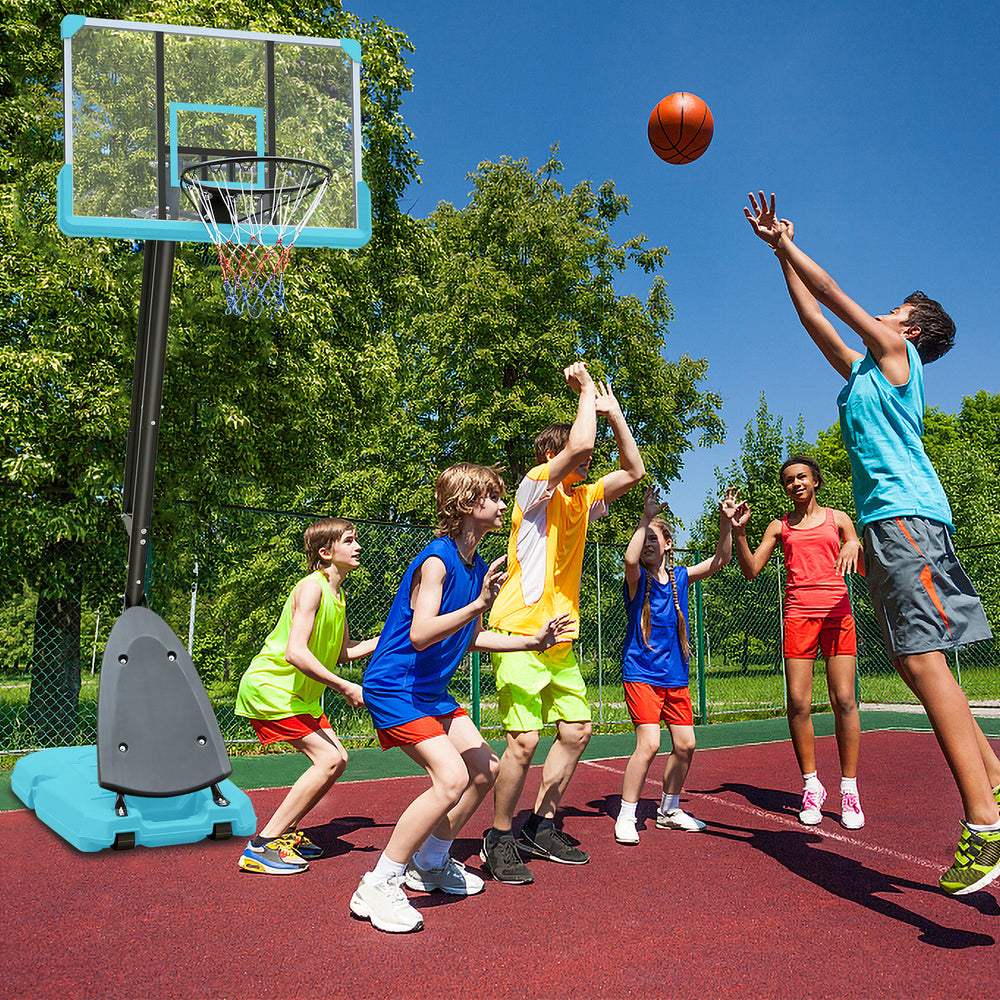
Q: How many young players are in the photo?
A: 6